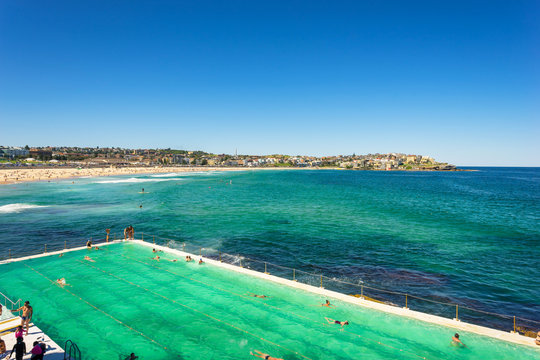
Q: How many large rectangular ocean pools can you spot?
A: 1